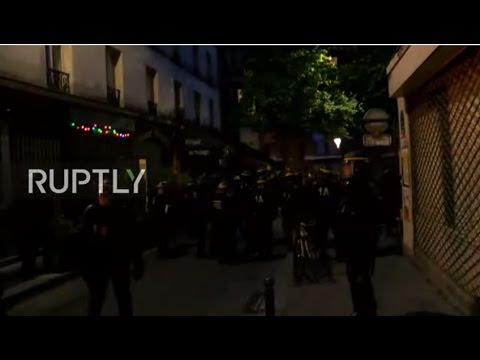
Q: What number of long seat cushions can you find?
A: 0